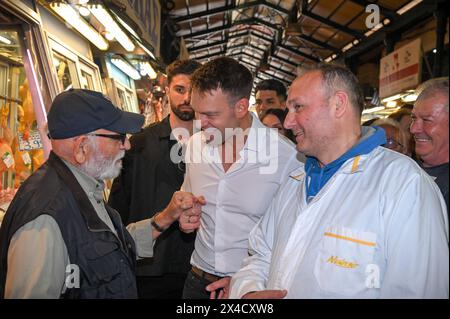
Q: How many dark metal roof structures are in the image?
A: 1